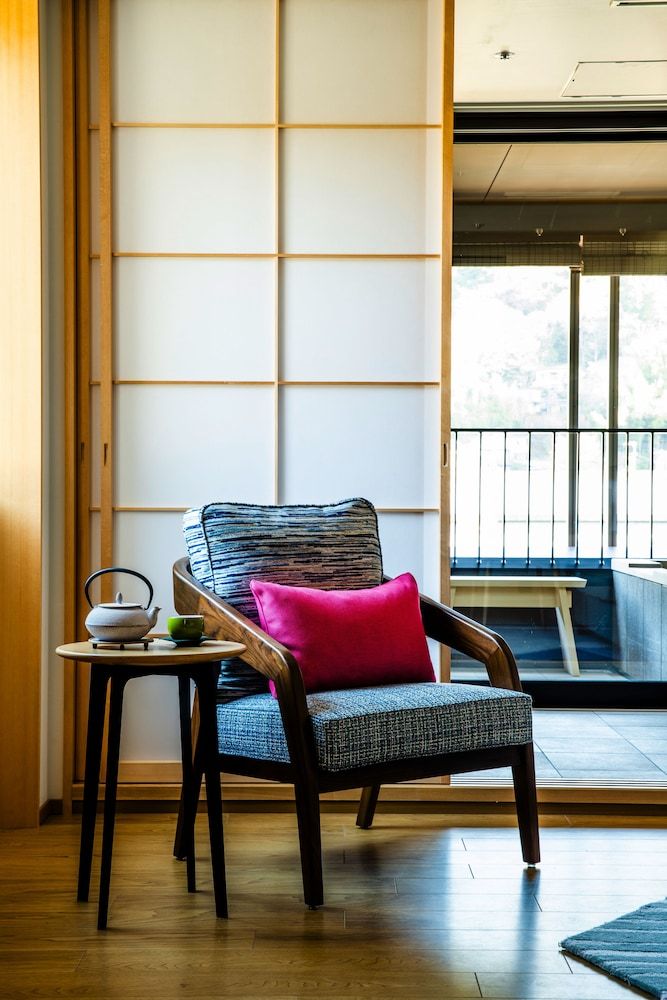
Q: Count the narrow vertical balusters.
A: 9